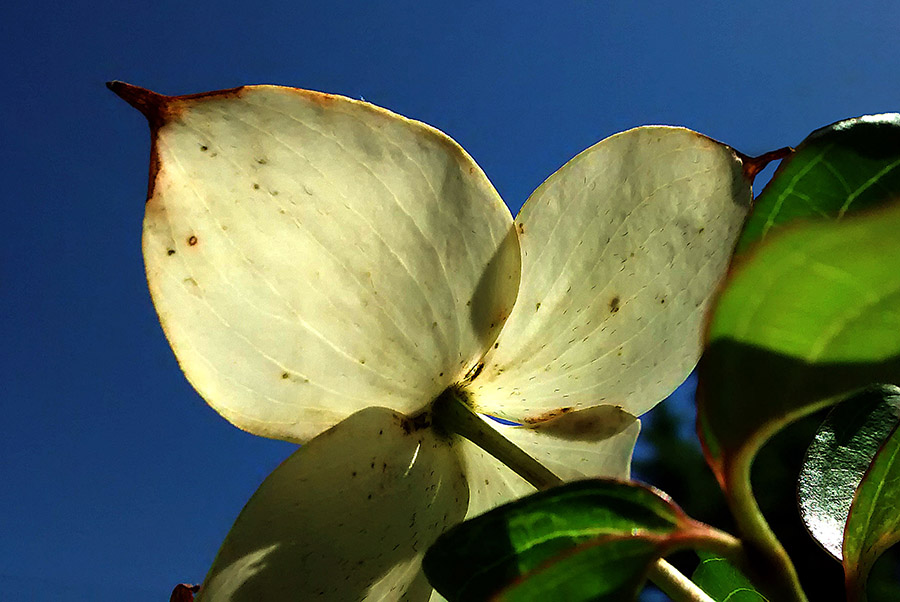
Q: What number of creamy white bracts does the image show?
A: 4